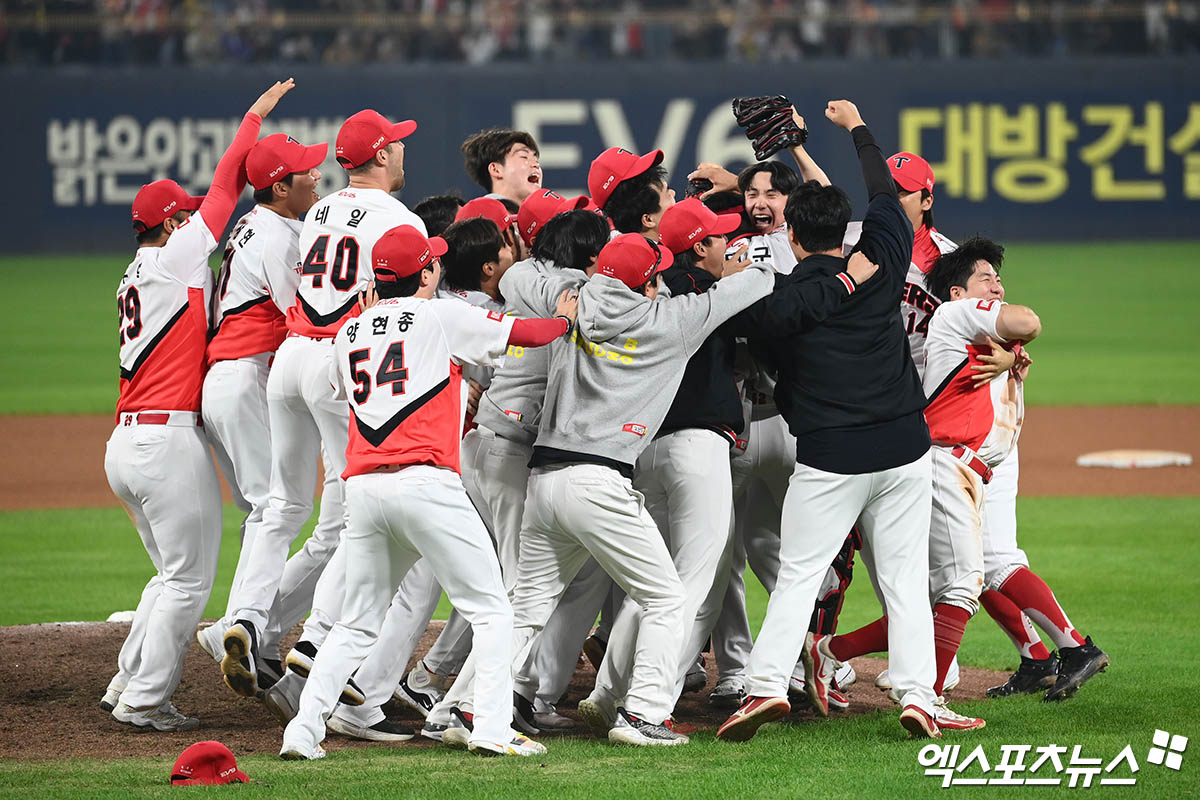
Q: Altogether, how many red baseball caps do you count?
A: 11